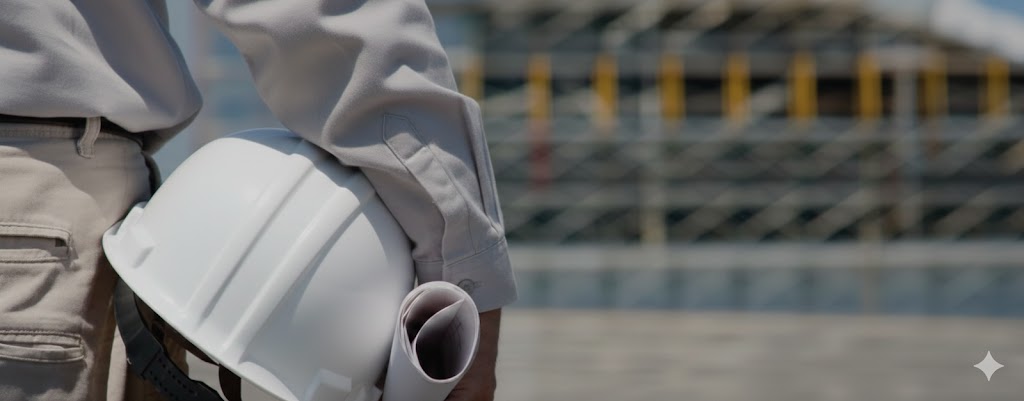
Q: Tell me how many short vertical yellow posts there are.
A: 9